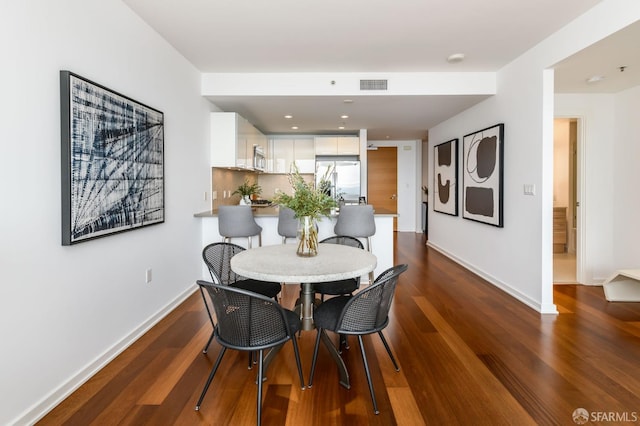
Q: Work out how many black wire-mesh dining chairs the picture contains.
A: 4